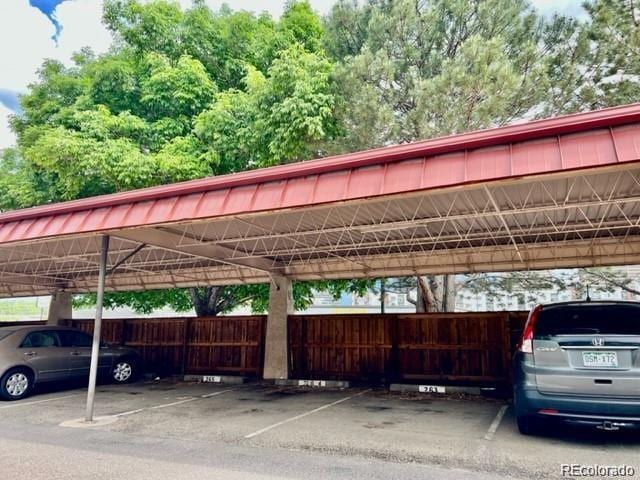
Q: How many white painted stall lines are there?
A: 4